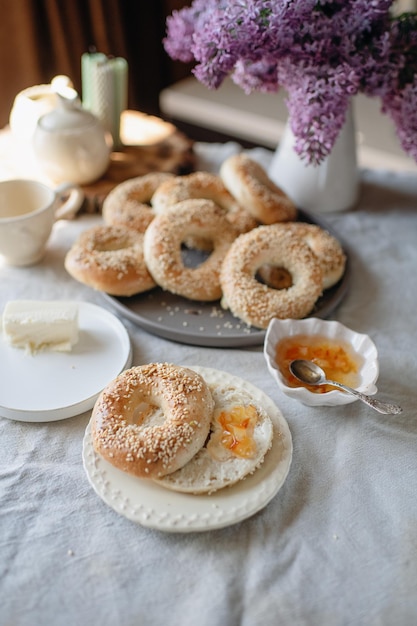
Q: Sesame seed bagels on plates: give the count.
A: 8